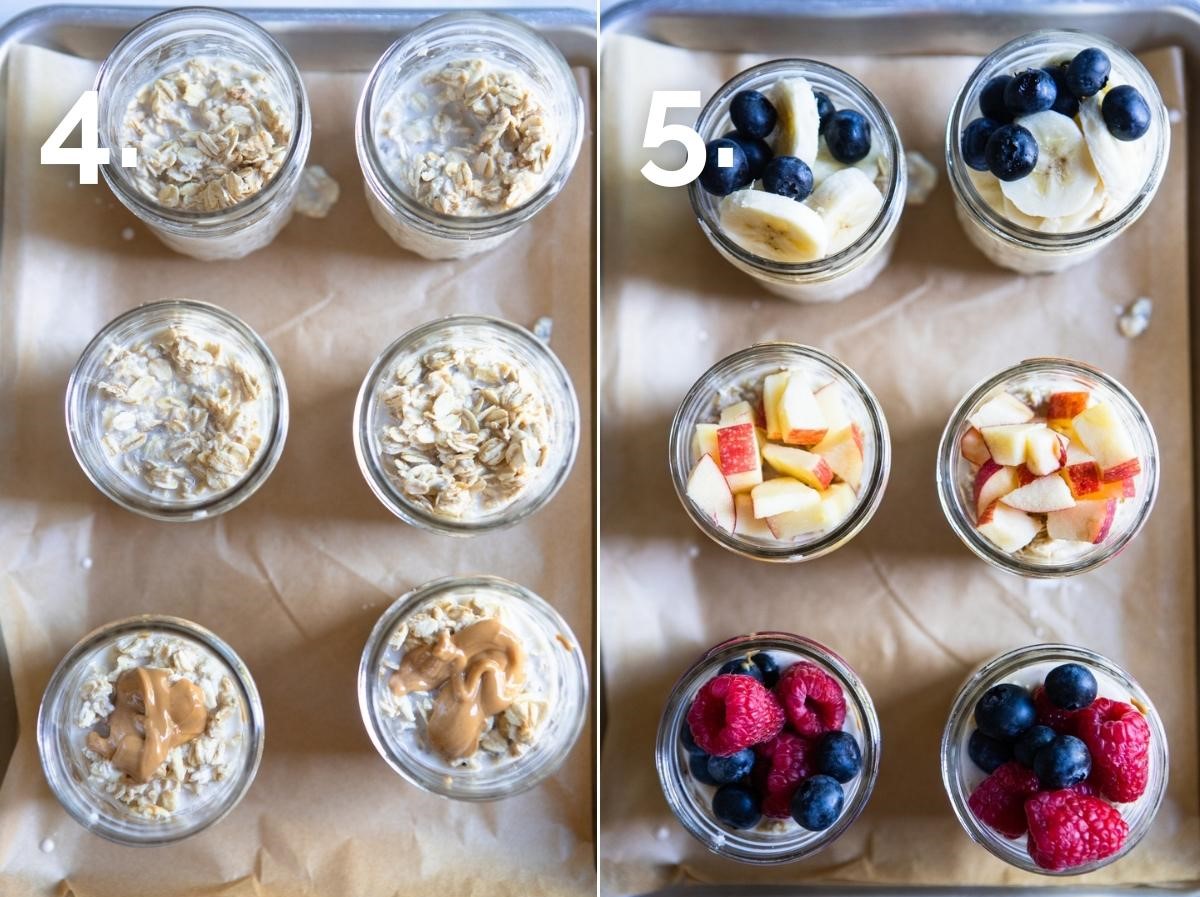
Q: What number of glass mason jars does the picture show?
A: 12